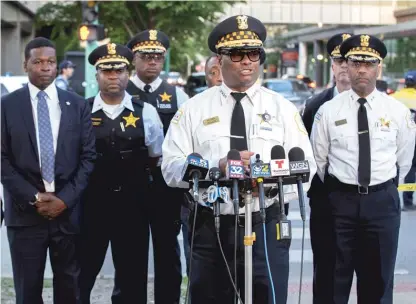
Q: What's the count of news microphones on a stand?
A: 6